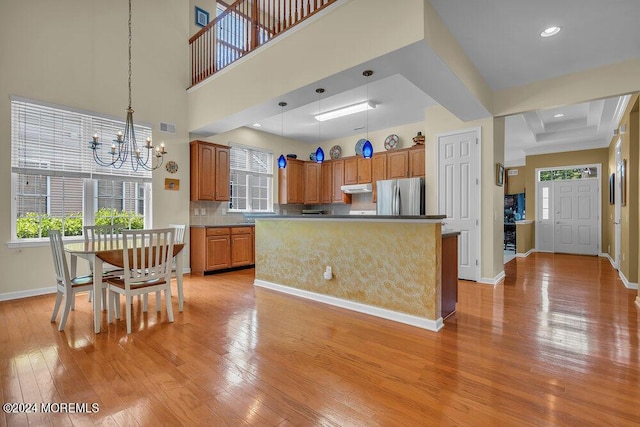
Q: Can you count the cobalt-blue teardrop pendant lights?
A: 3